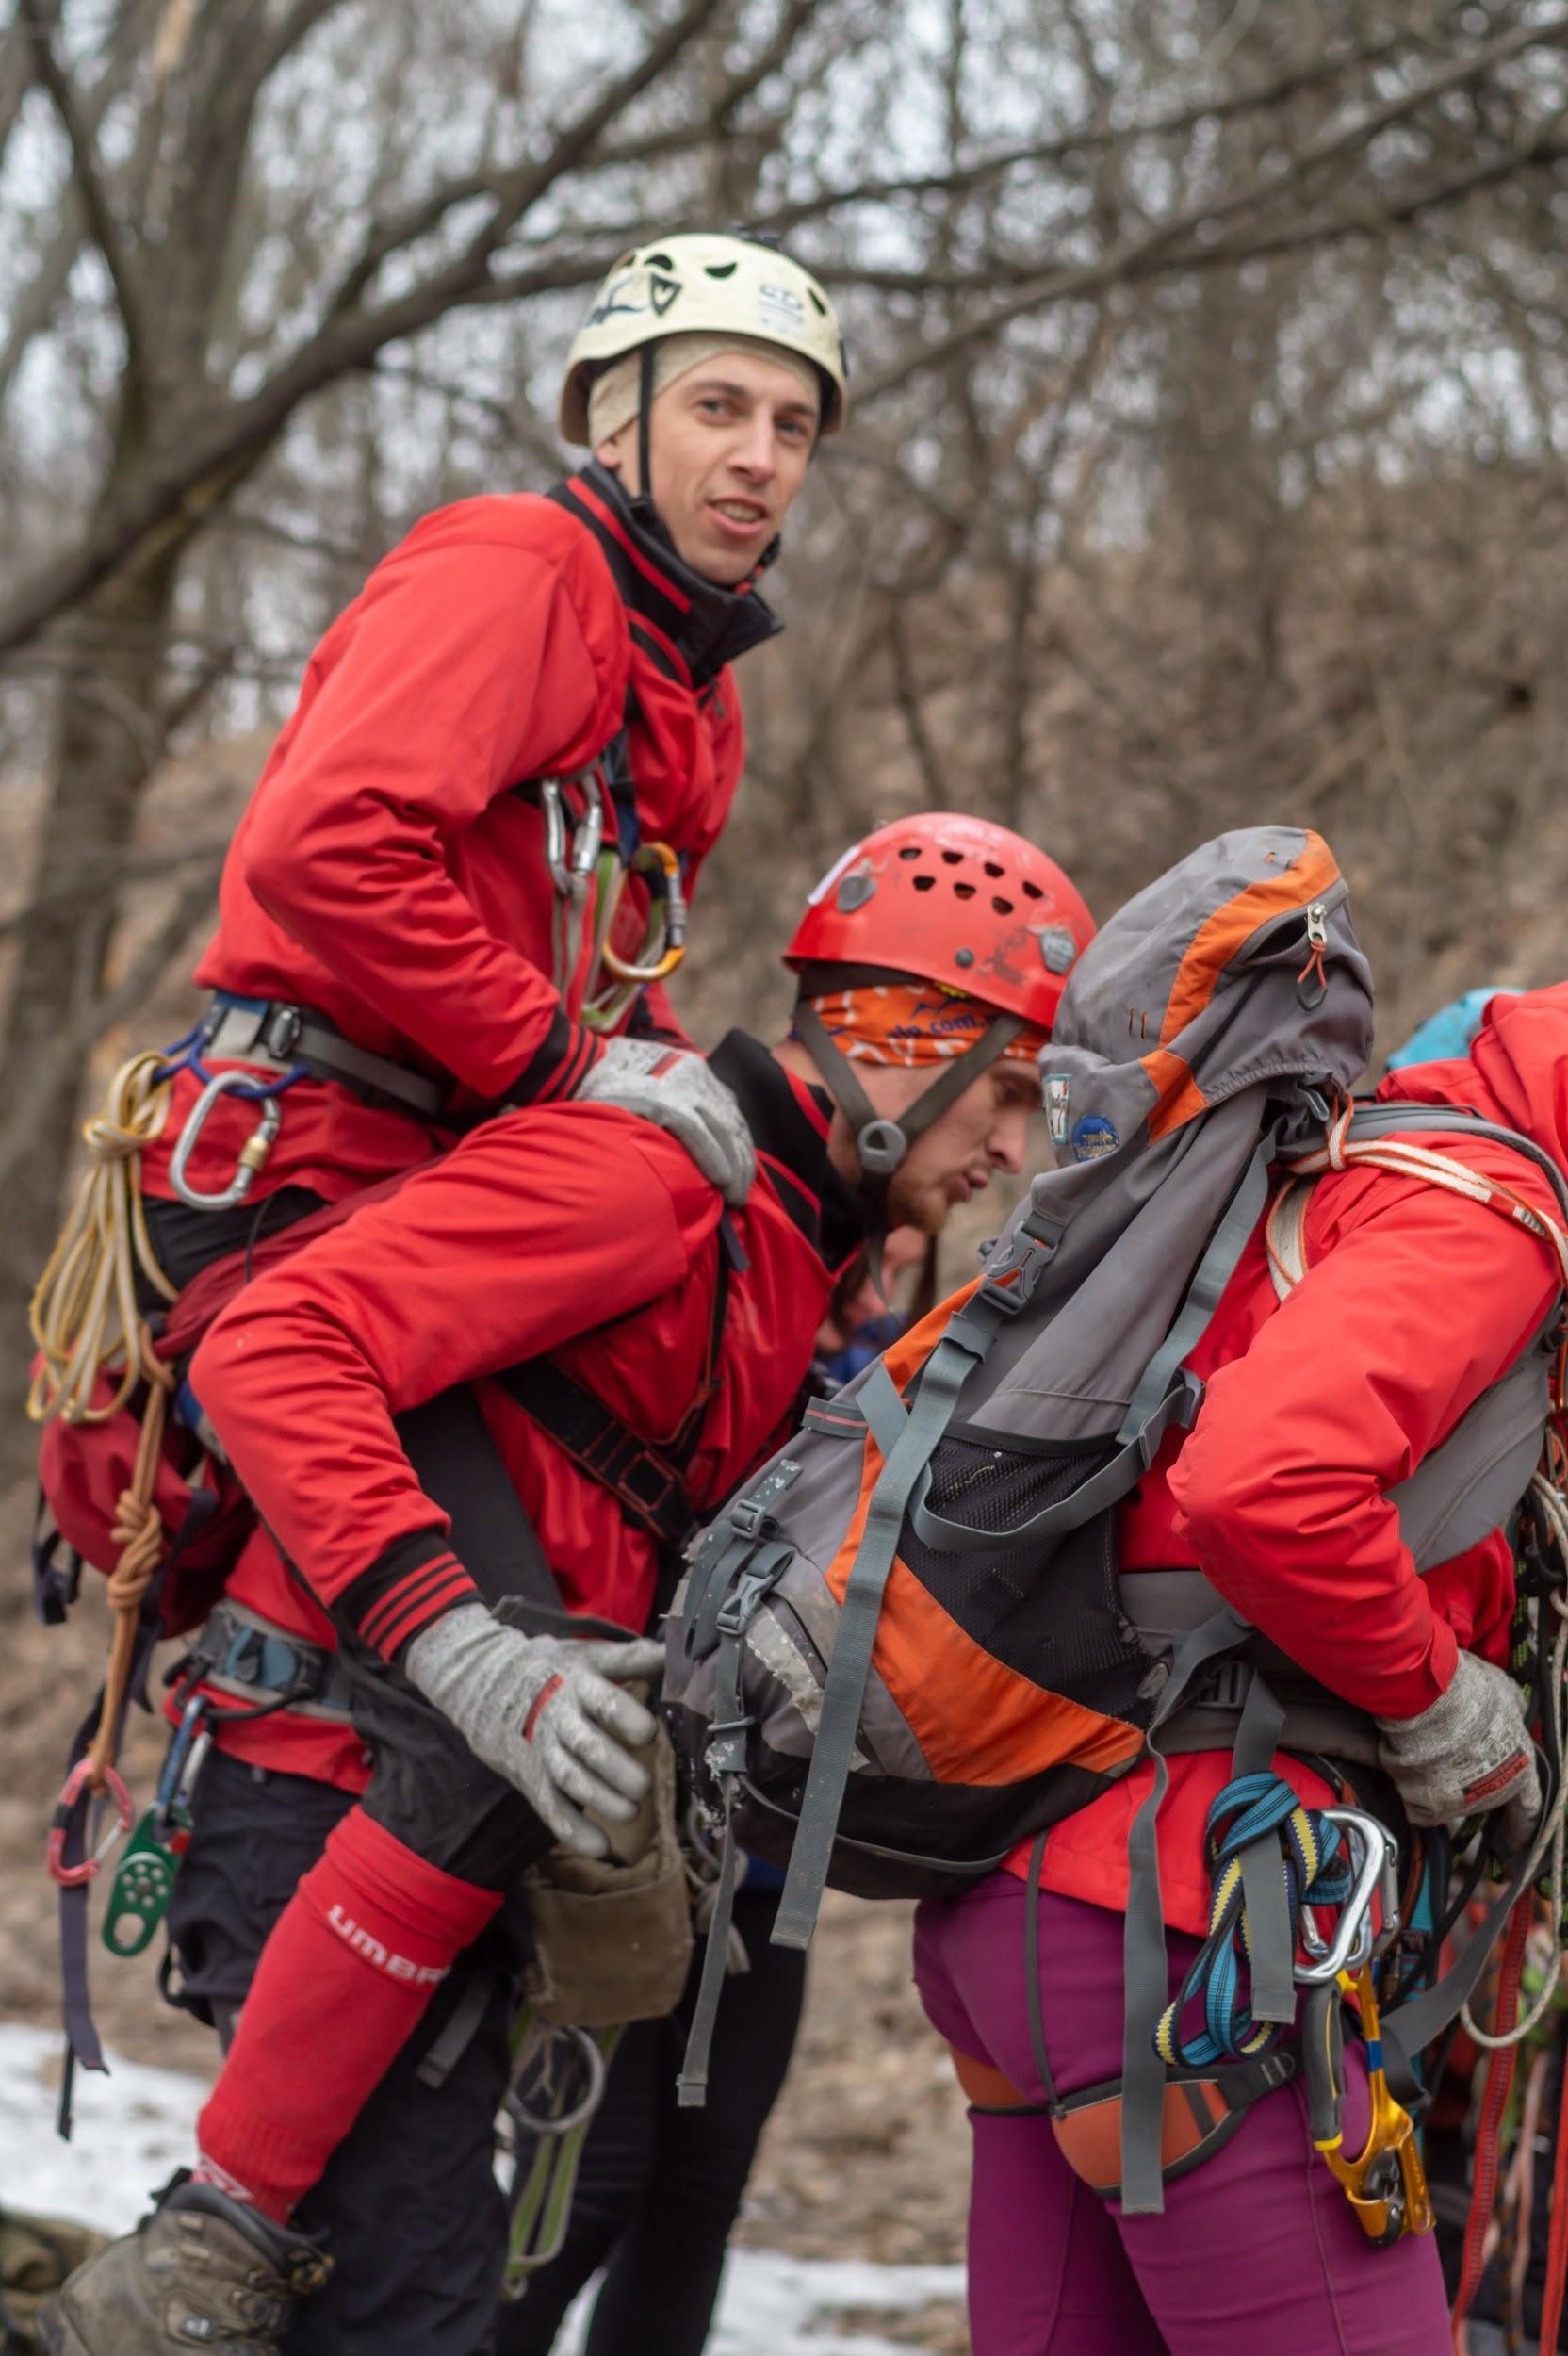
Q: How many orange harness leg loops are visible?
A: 2